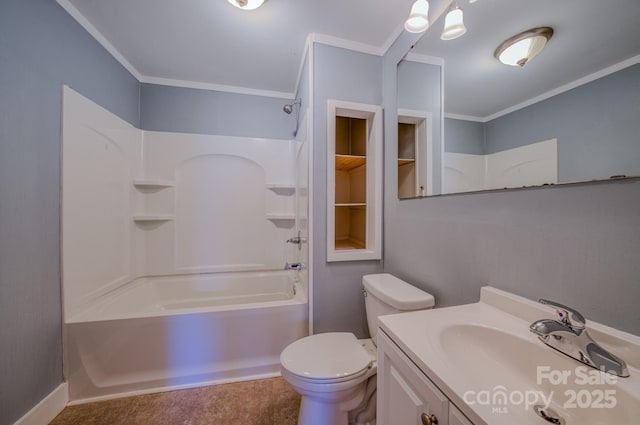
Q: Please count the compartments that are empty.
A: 3